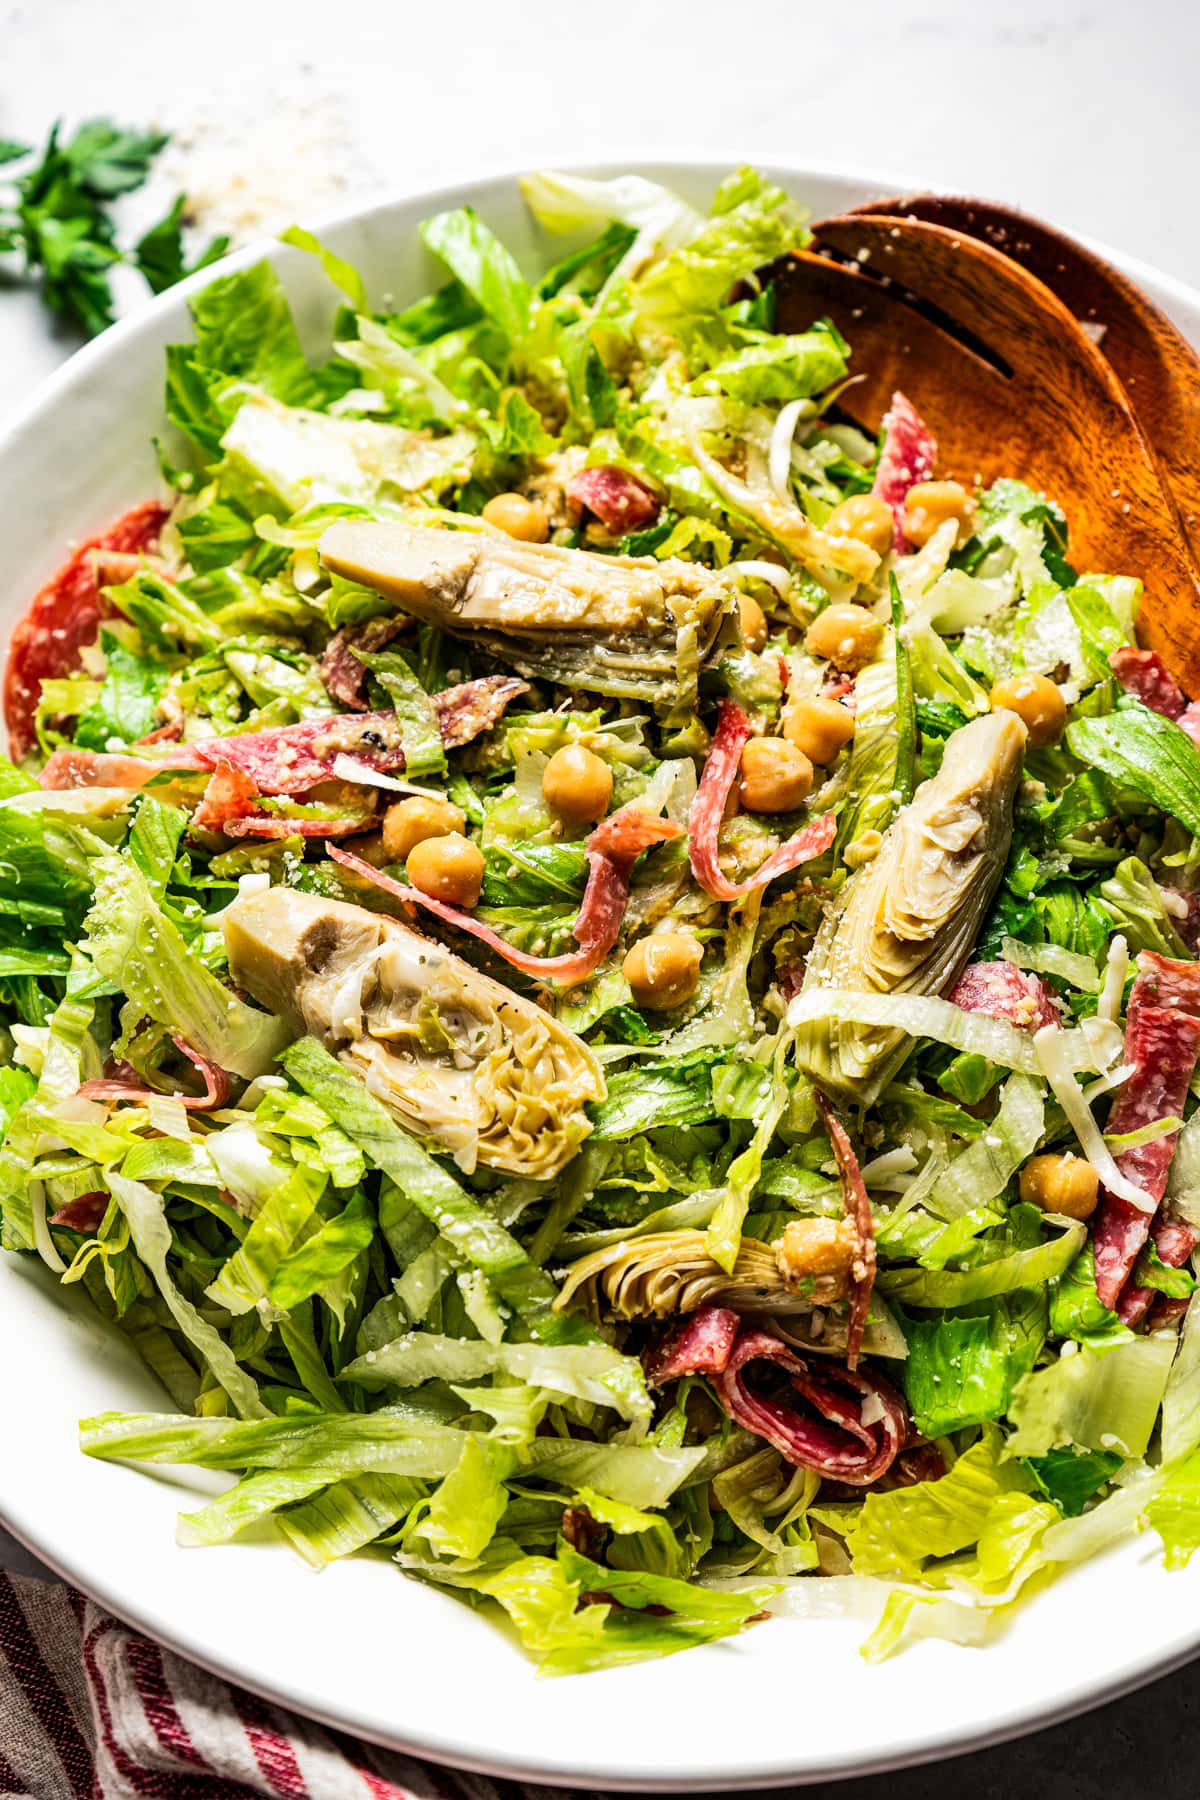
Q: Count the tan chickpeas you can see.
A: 14